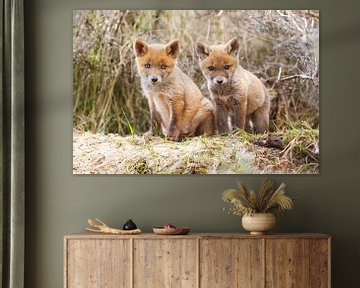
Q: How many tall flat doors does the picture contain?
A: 4